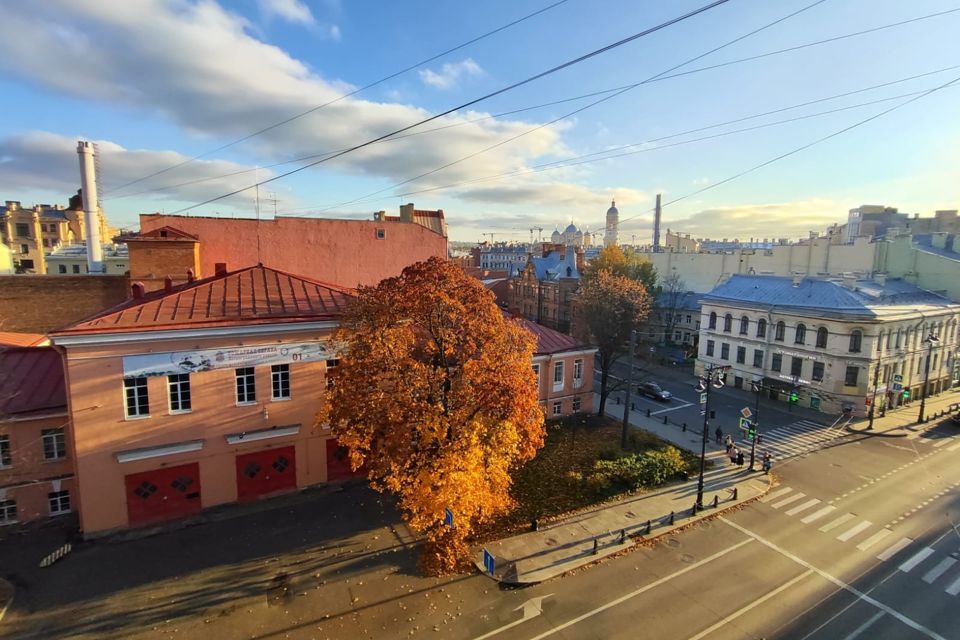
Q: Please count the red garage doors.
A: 3